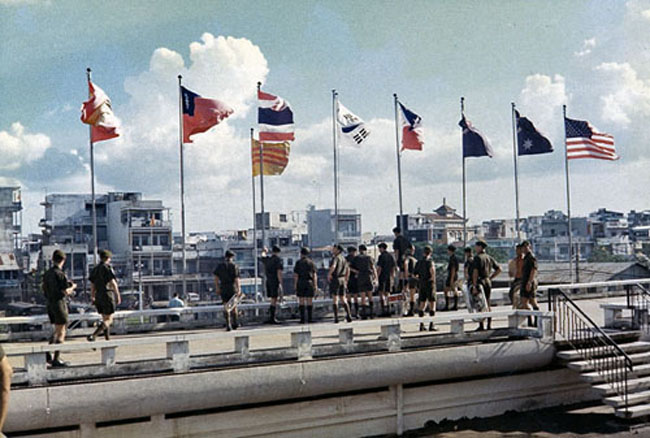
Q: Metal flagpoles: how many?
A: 9